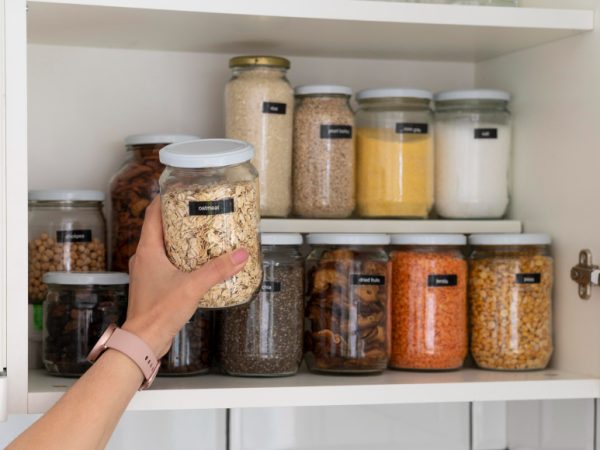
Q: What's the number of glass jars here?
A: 13